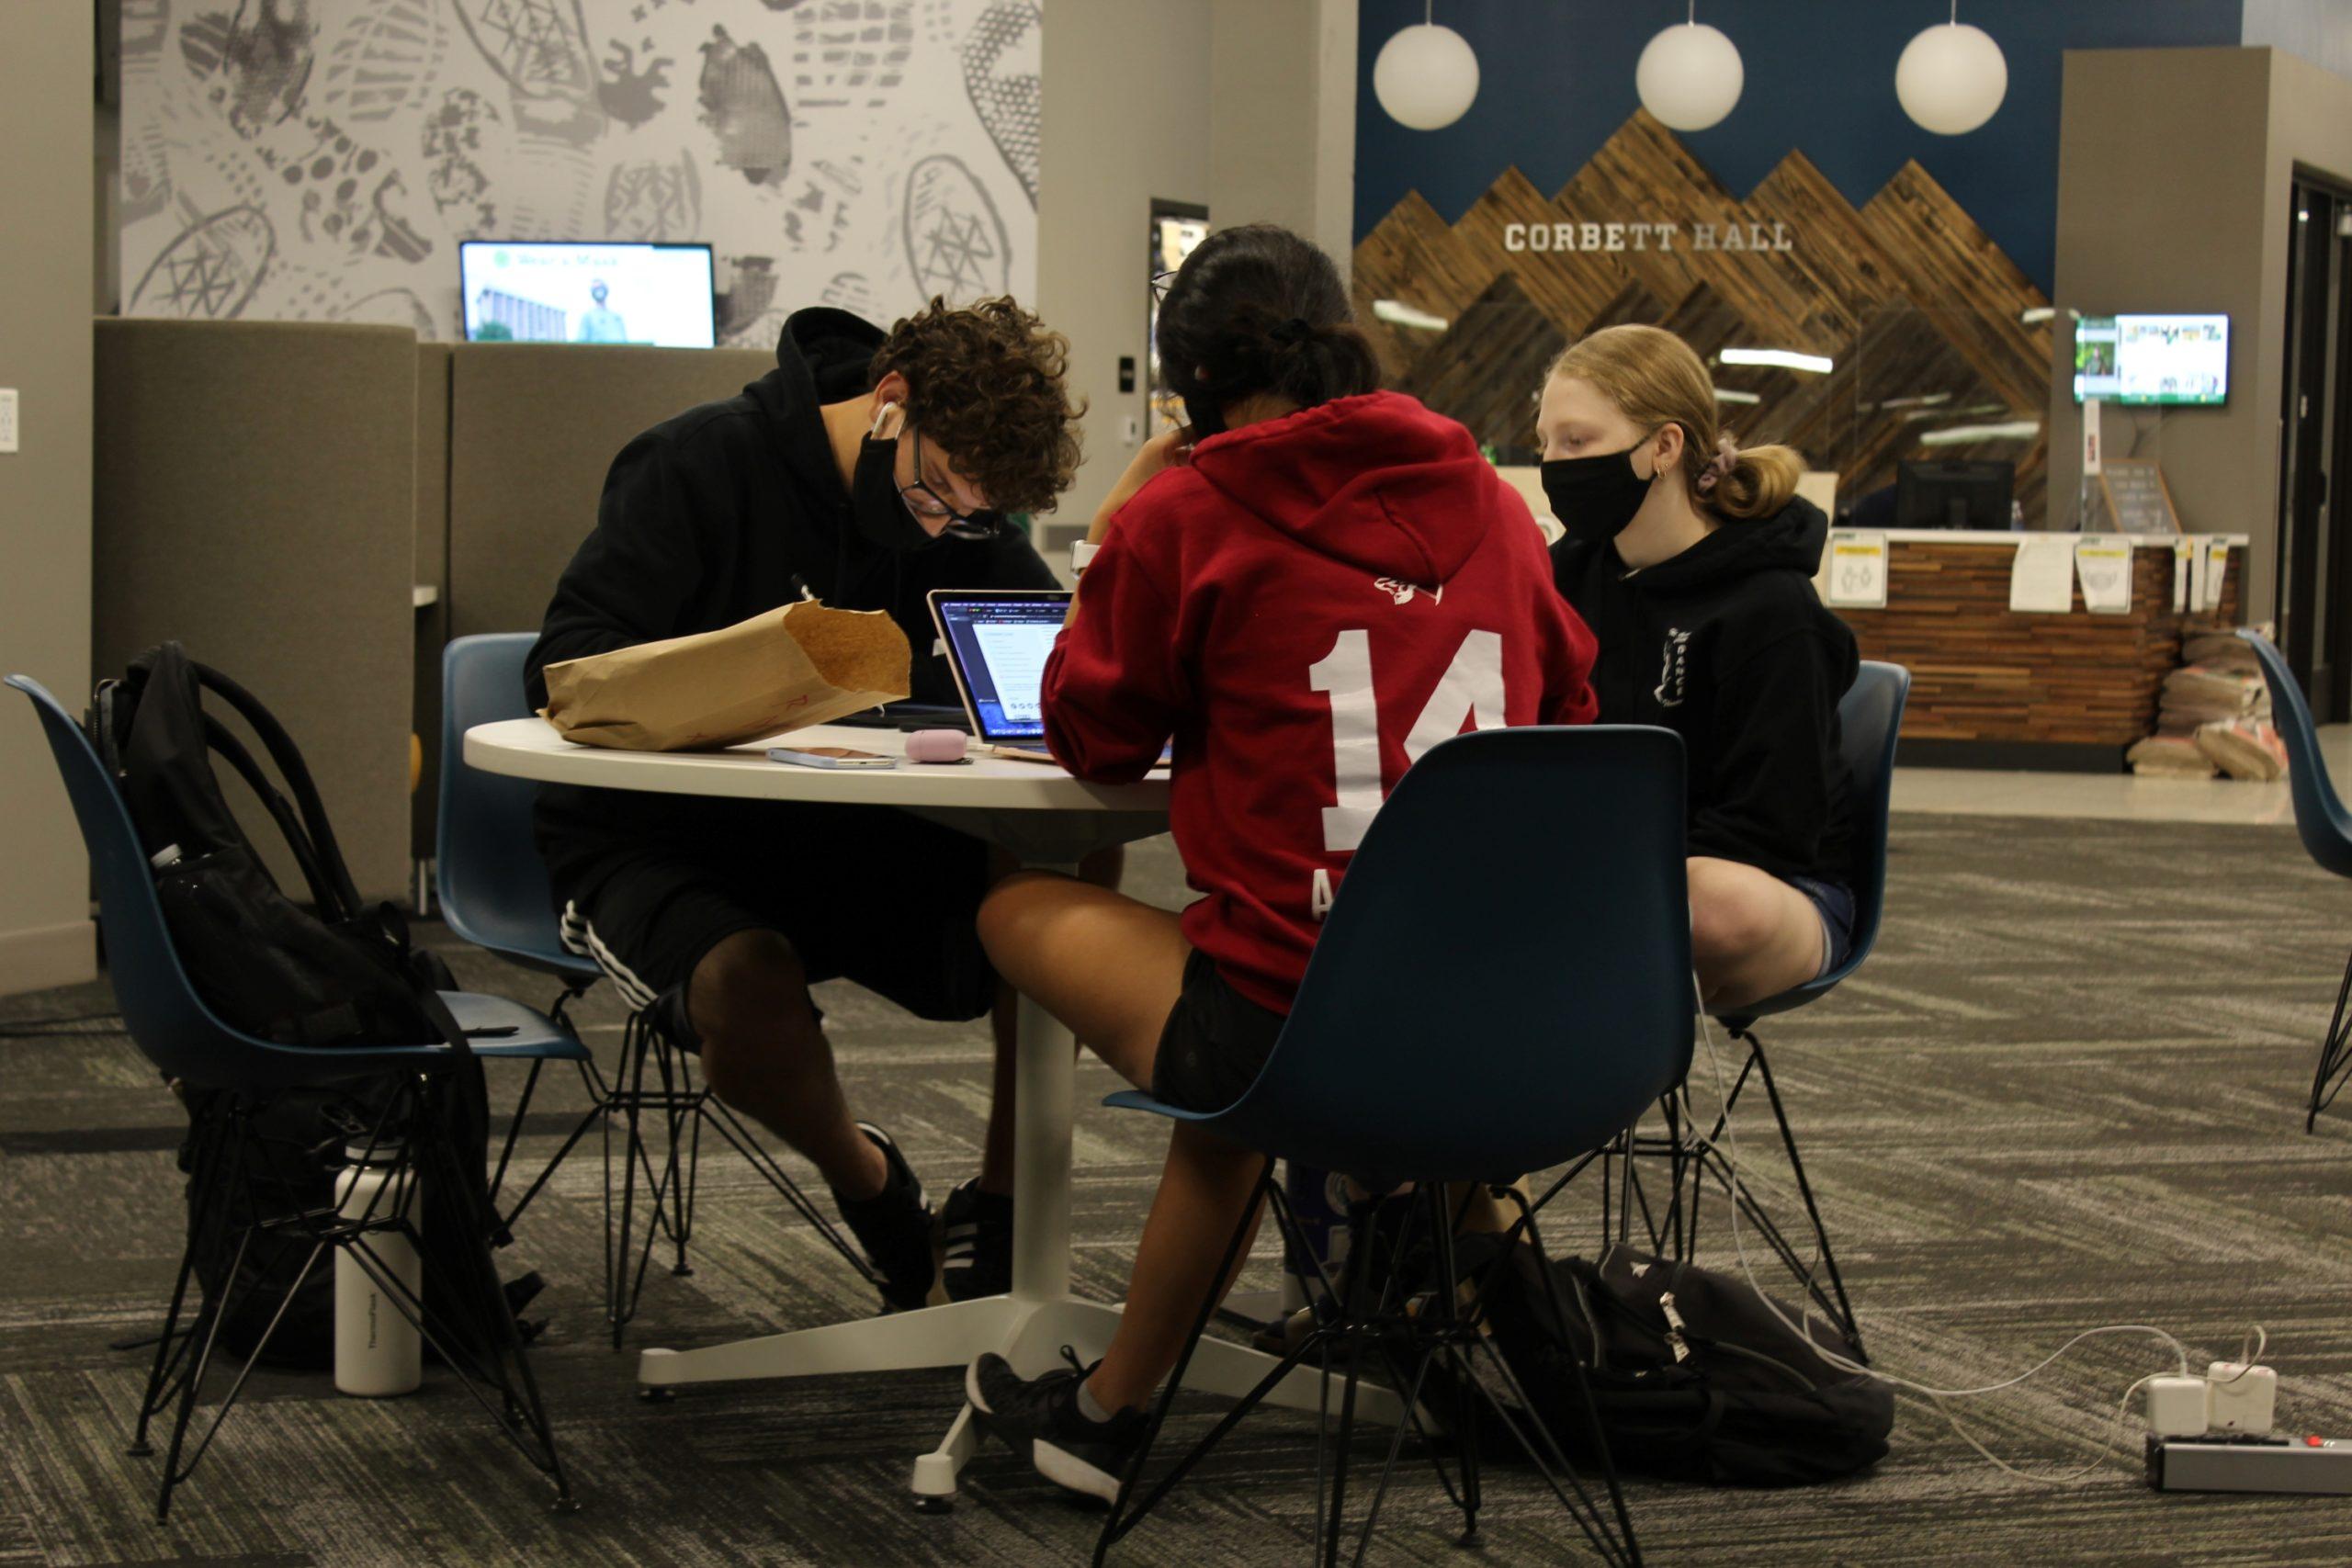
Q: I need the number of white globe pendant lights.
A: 3